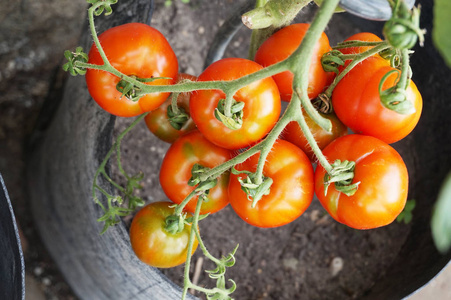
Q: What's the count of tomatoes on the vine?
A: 11